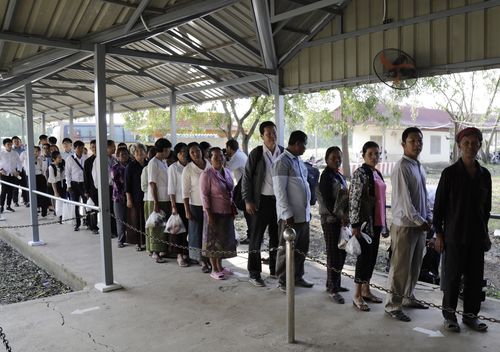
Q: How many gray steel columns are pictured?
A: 8